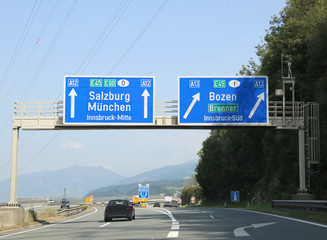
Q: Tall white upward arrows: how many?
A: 2